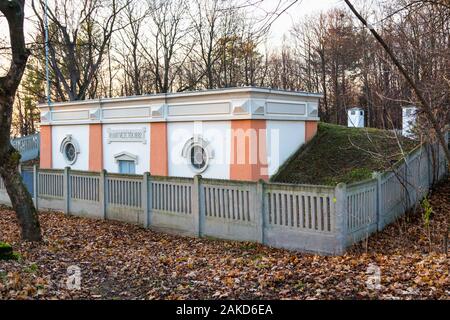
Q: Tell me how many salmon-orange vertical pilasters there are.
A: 5